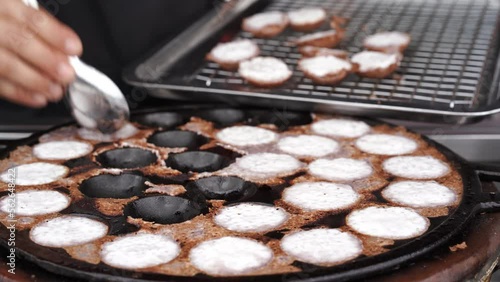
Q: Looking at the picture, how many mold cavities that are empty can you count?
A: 9